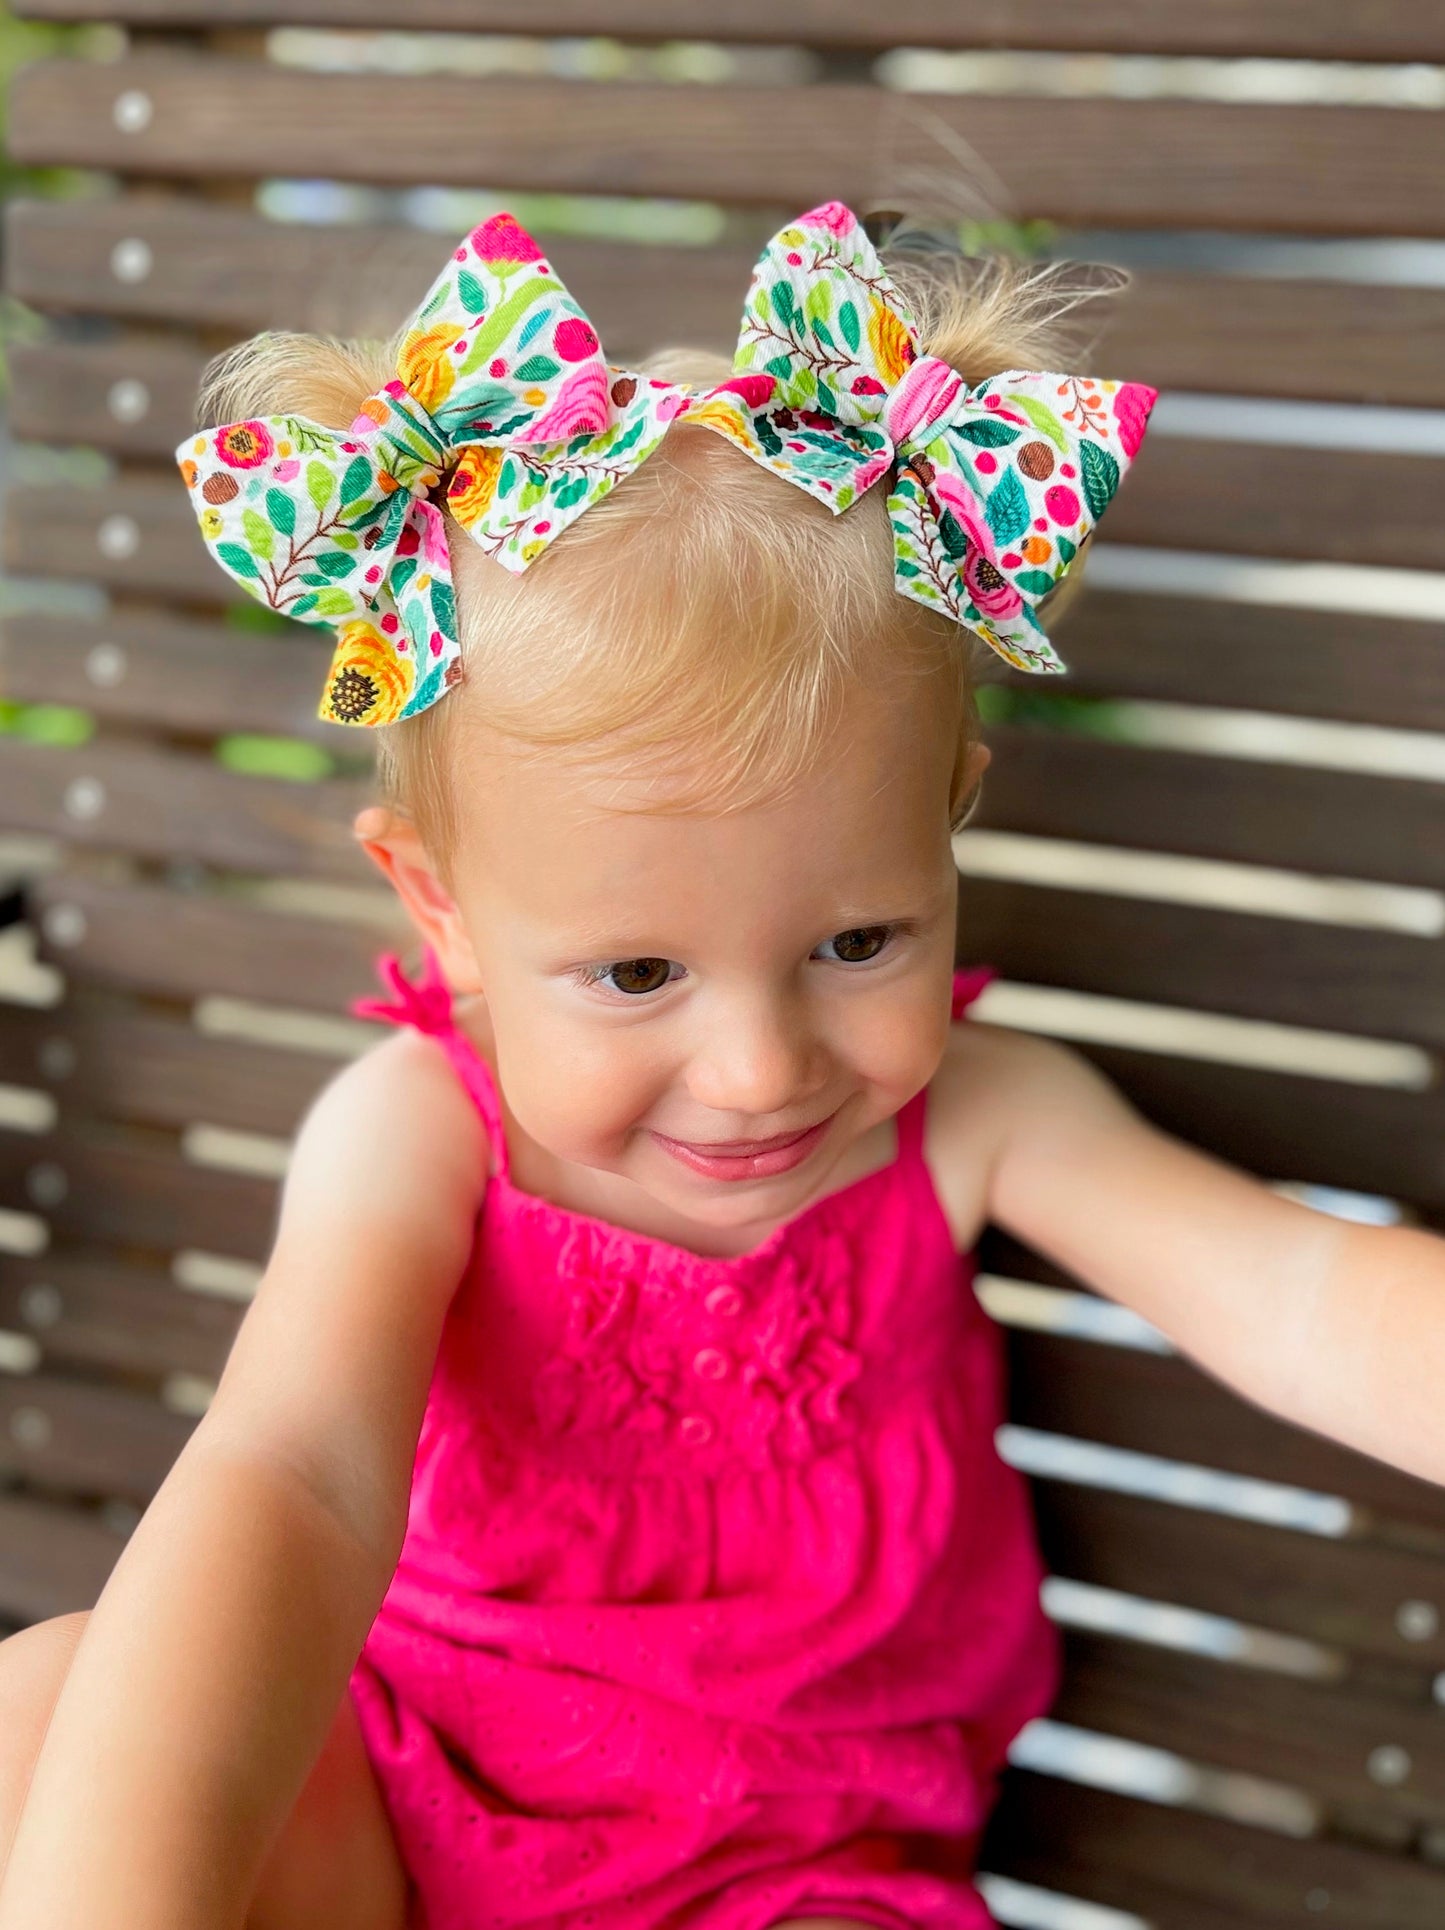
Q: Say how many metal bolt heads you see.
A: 13